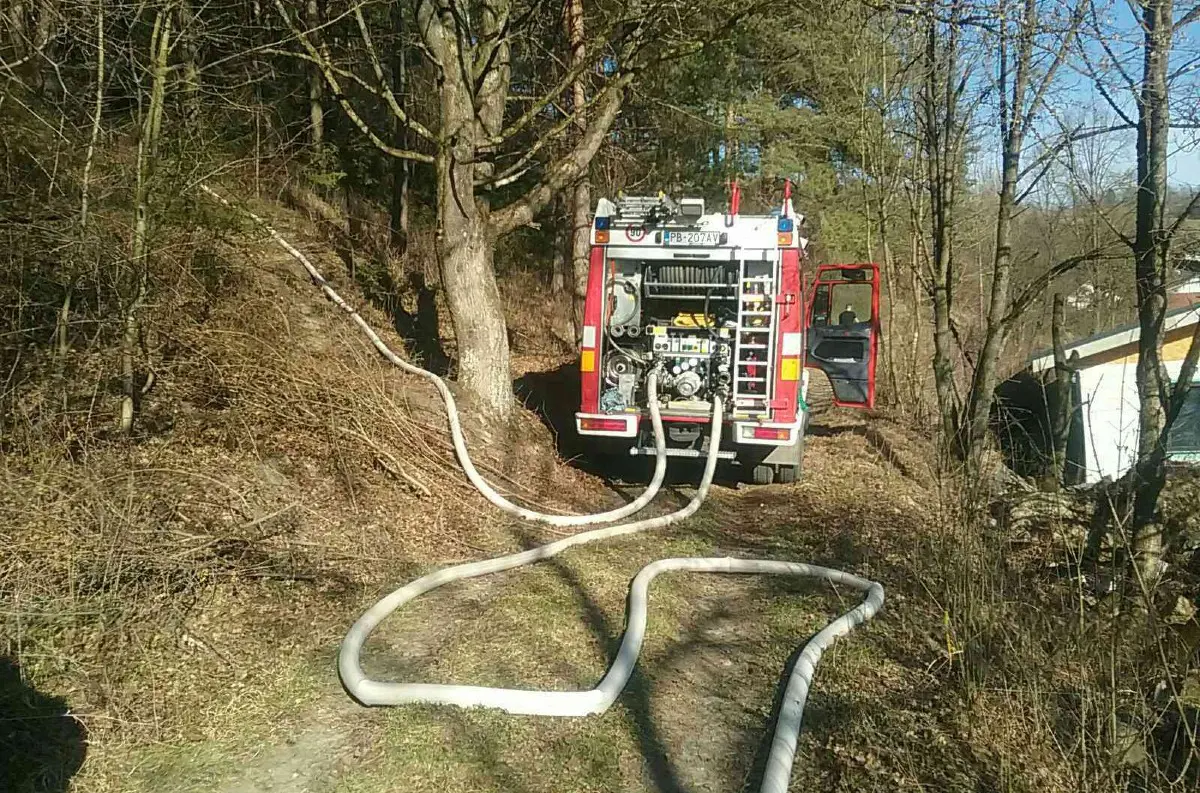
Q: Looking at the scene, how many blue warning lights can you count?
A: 2